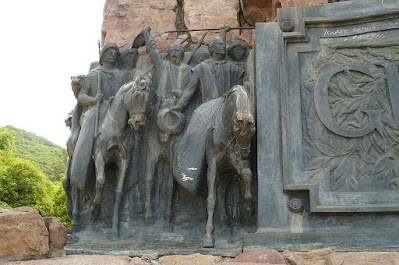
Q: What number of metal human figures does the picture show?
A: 6